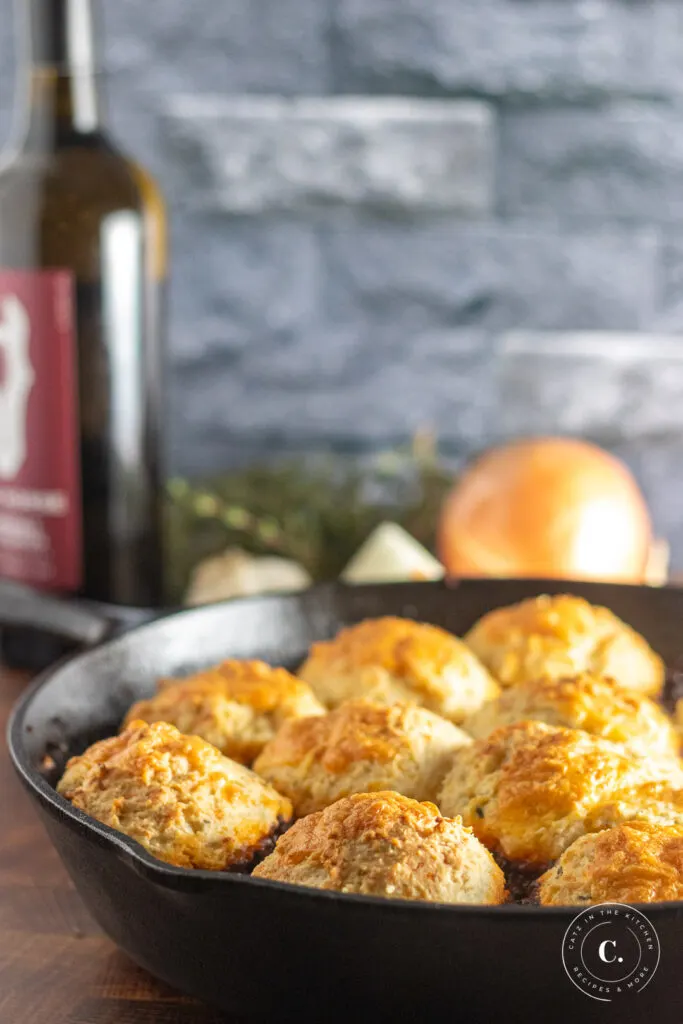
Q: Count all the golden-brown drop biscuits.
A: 9